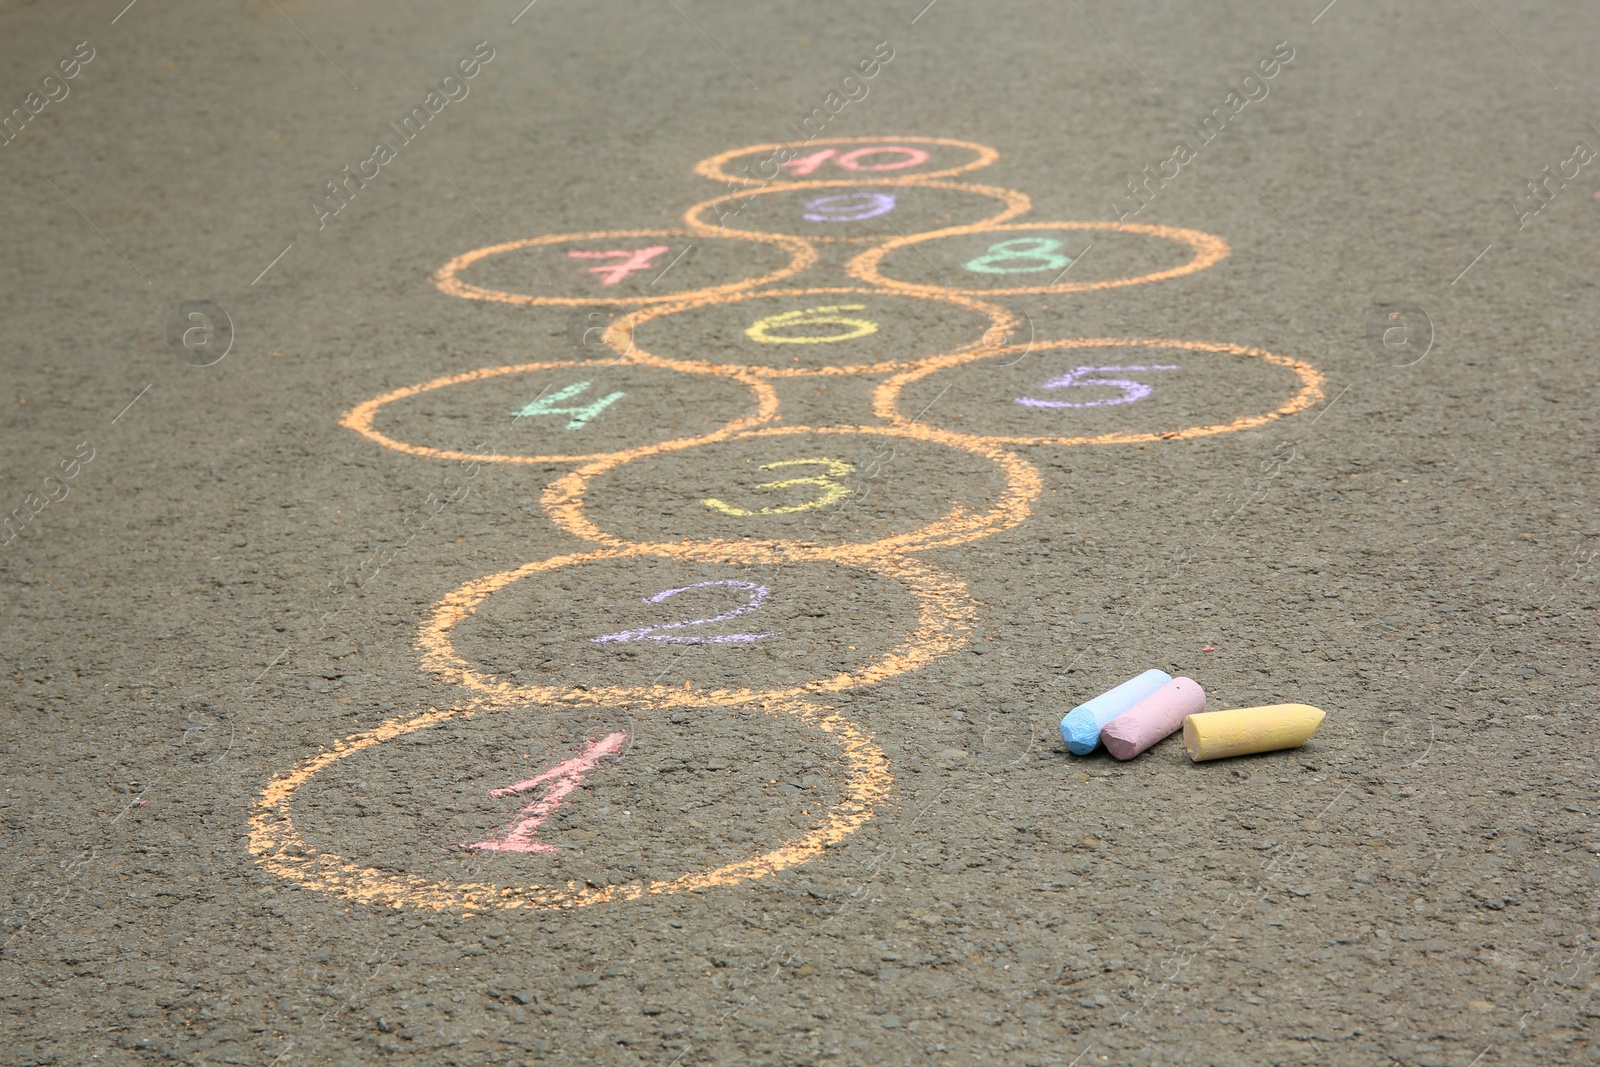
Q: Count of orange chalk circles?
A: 10